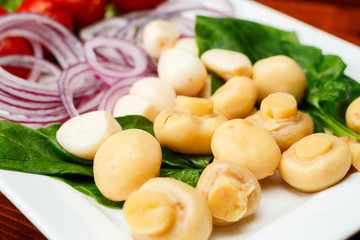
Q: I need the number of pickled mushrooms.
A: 11